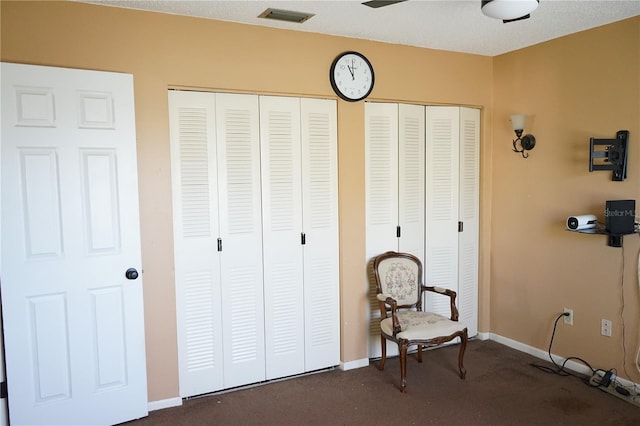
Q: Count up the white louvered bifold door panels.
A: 8